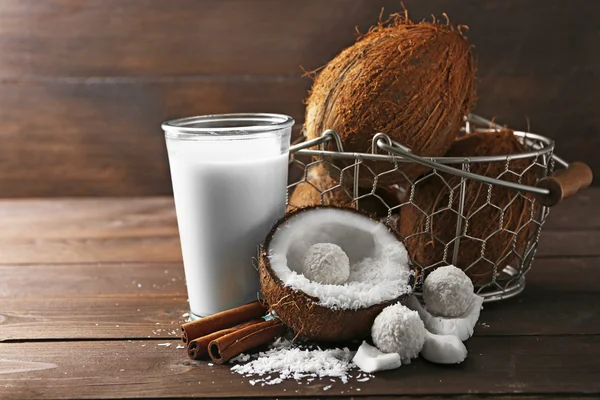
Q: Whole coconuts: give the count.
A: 3